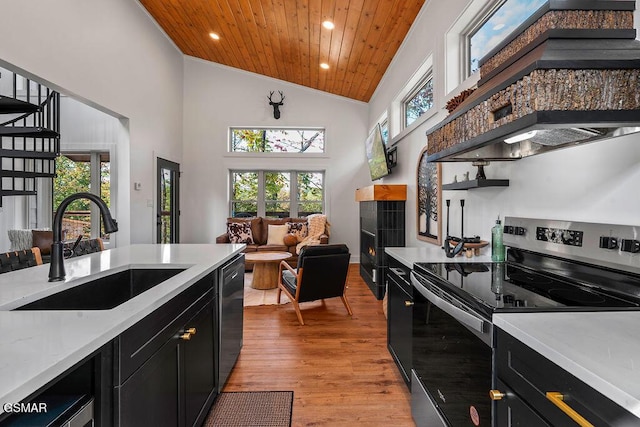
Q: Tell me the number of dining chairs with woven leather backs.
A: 2